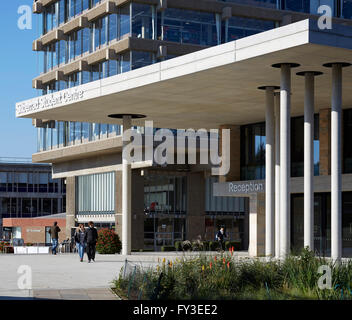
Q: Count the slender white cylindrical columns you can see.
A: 6